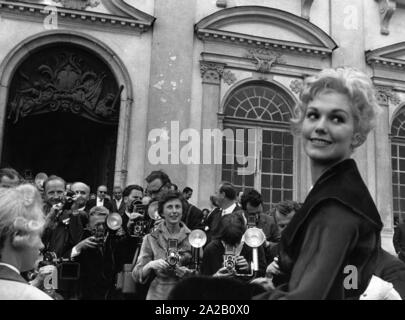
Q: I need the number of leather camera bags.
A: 1